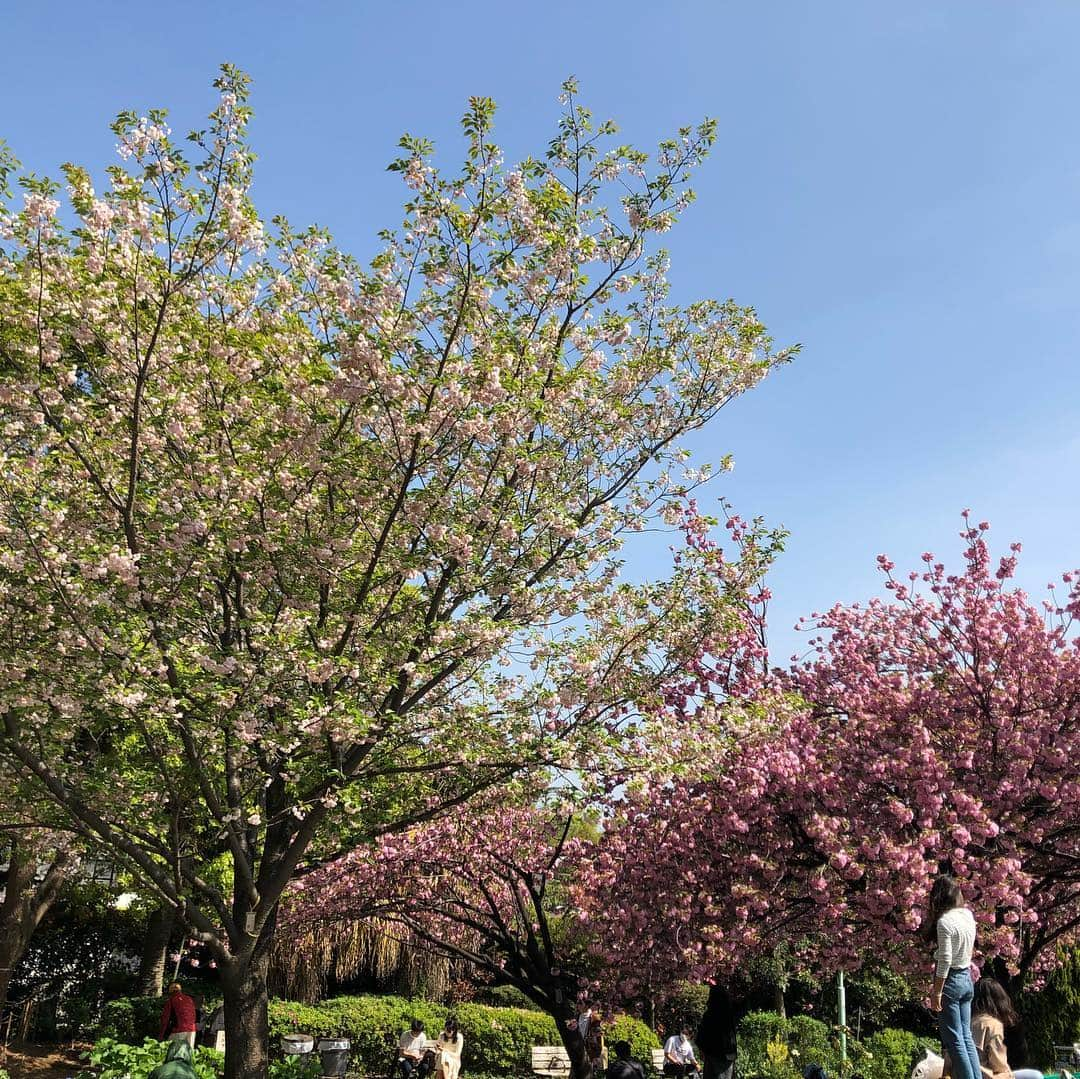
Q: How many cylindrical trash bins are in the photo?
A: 2